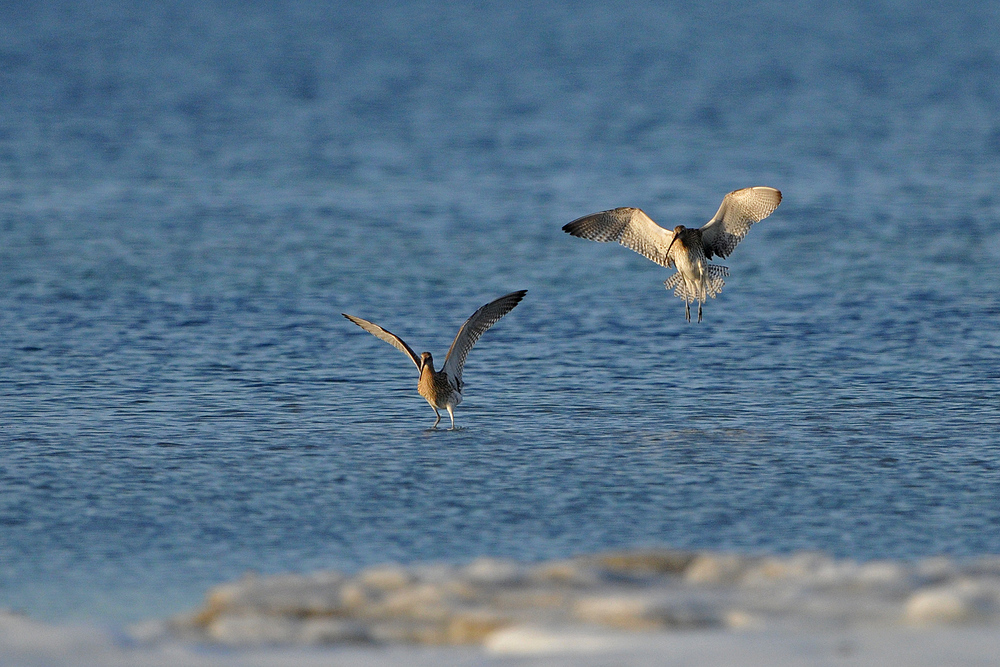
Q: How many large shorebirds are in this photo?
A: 2